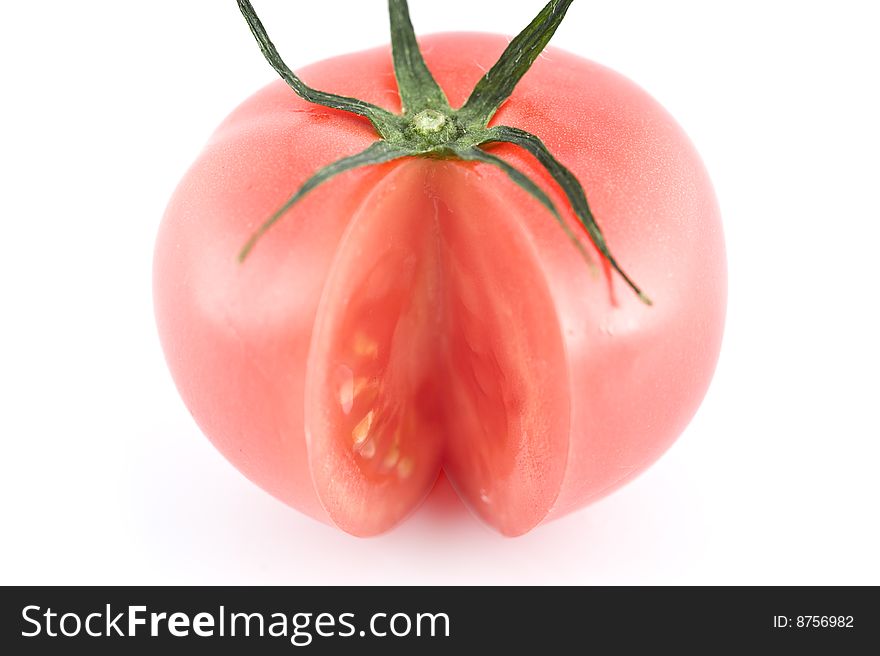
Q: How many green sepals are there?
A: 6